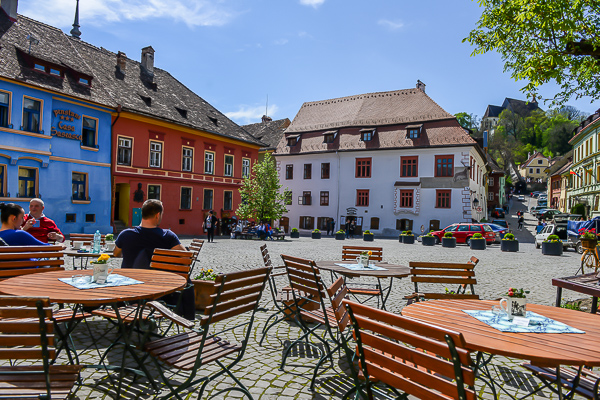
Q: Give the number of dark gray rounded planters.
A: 11